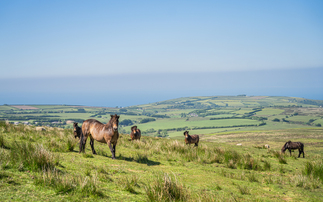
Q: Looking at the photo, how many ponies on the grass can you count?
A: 5